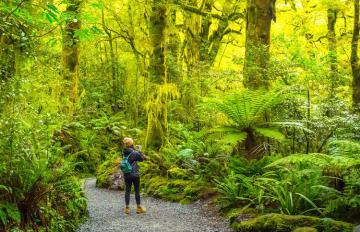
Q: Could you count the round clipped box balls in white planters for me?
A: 0